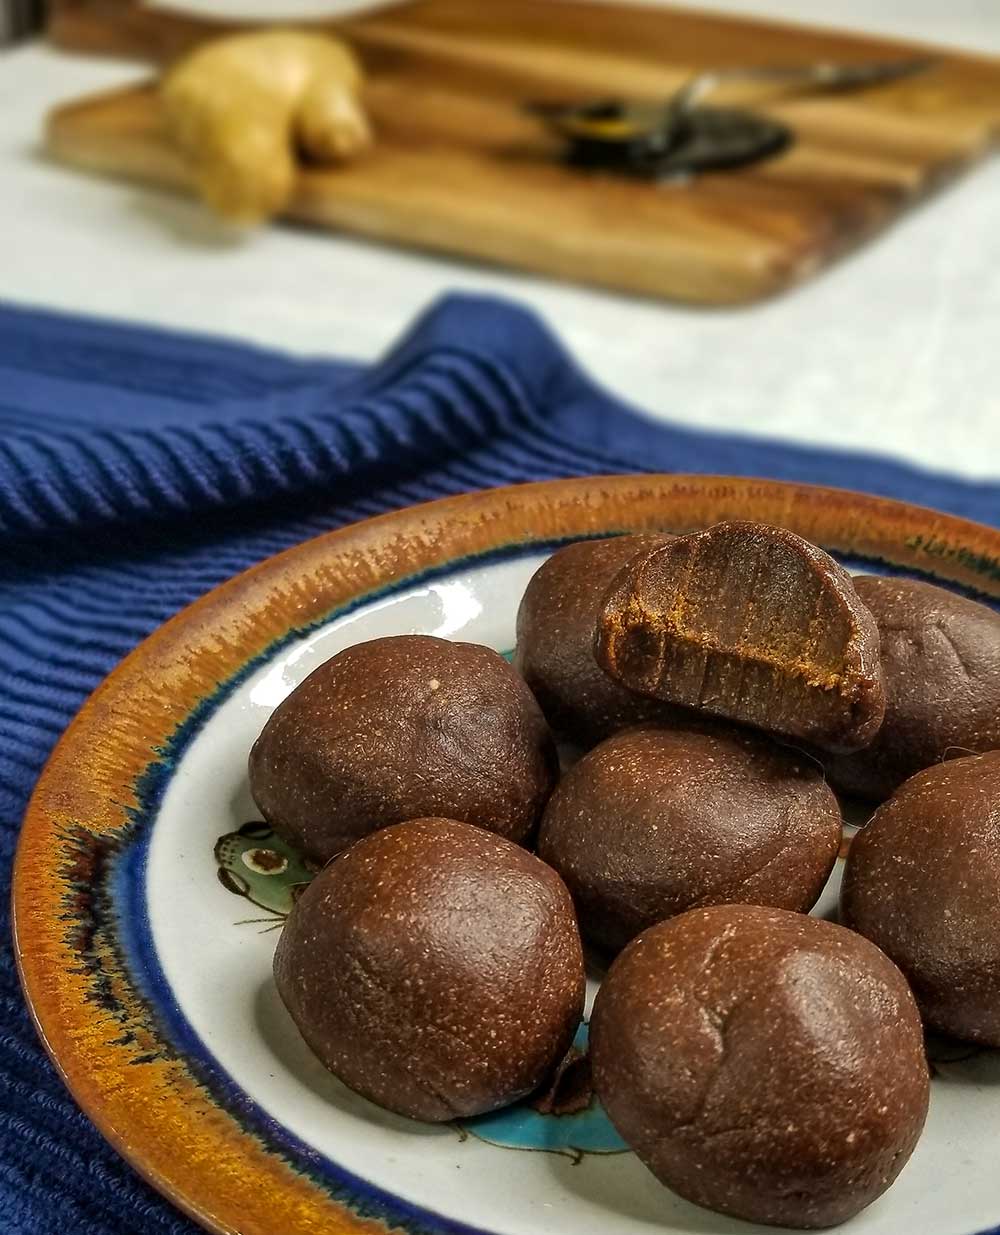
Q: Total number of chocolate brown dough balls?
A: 8